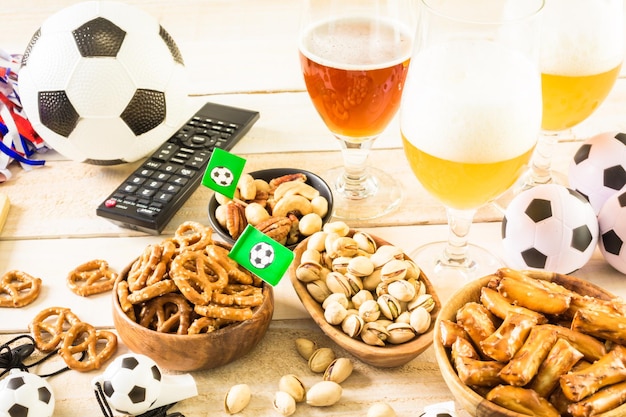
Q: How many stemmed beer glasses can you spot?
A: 3